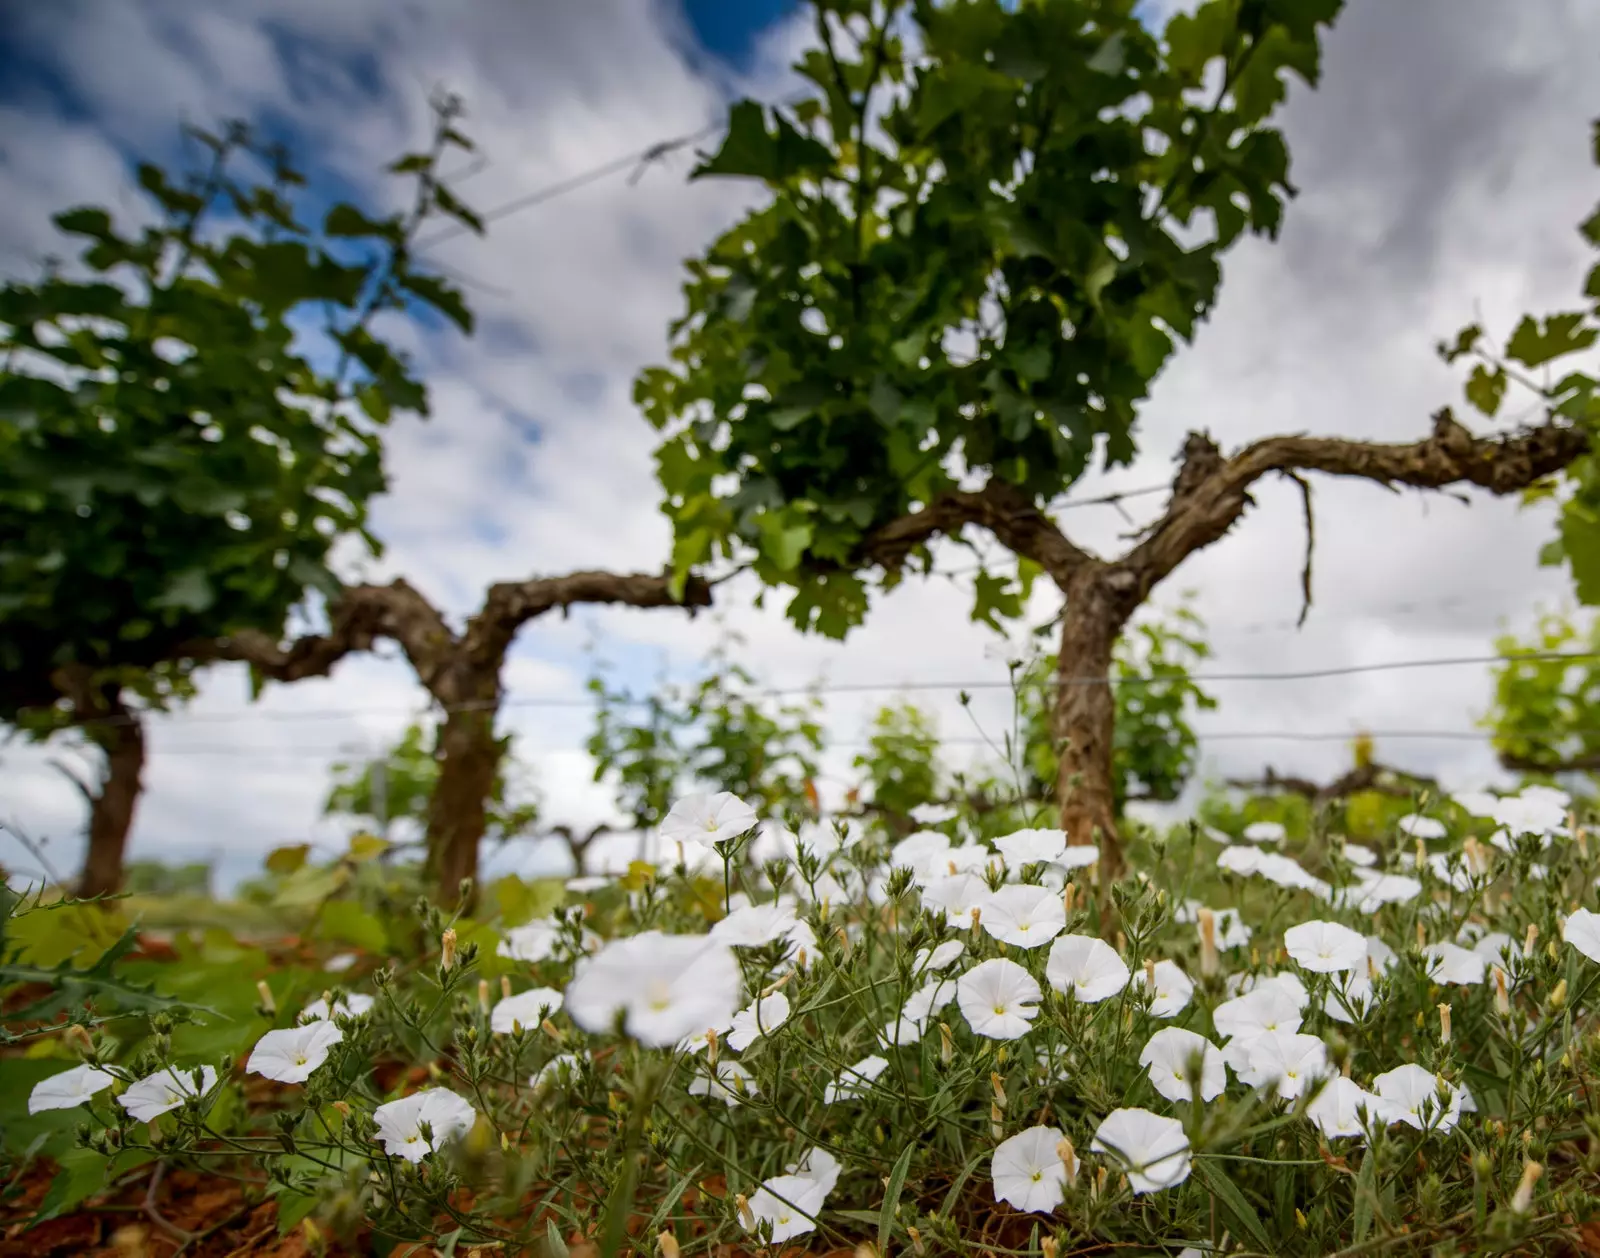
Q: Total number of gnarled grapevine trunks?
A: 3